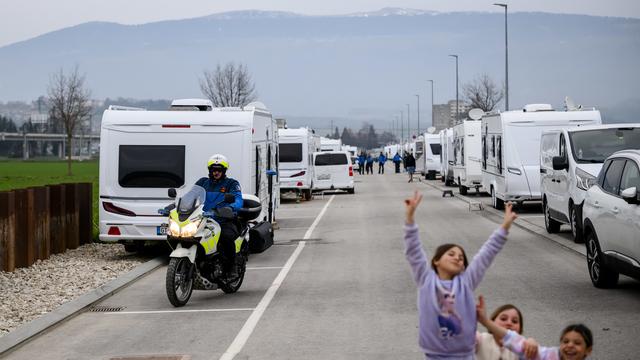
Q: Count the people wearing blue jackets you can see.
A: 5